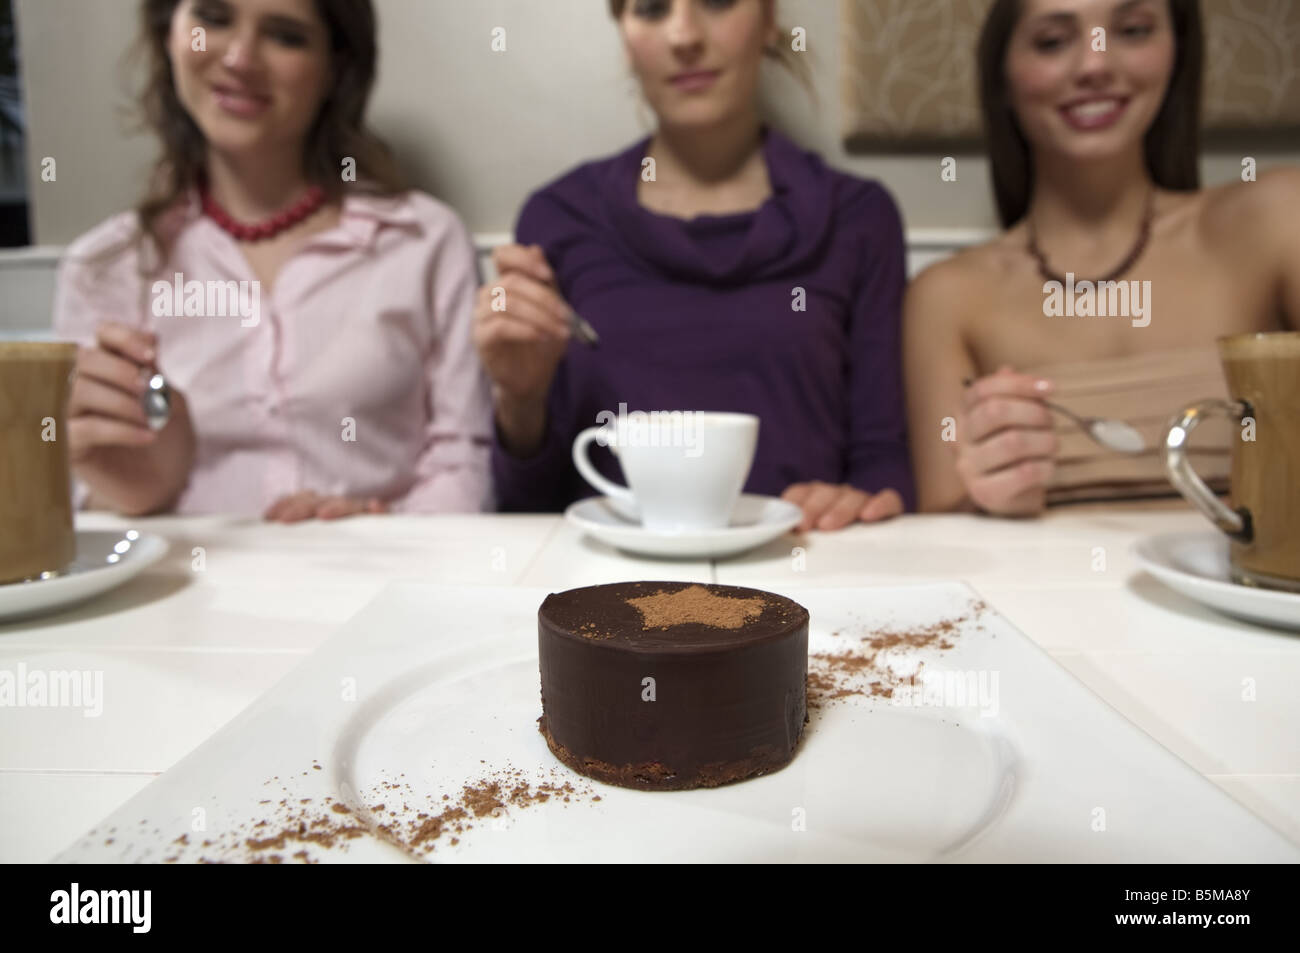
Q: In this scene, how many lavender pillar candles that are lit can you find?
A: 0